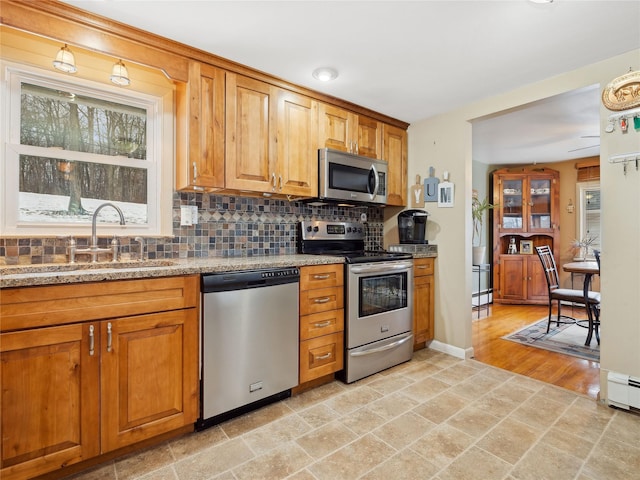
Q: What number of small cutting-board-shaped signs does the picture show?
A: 3